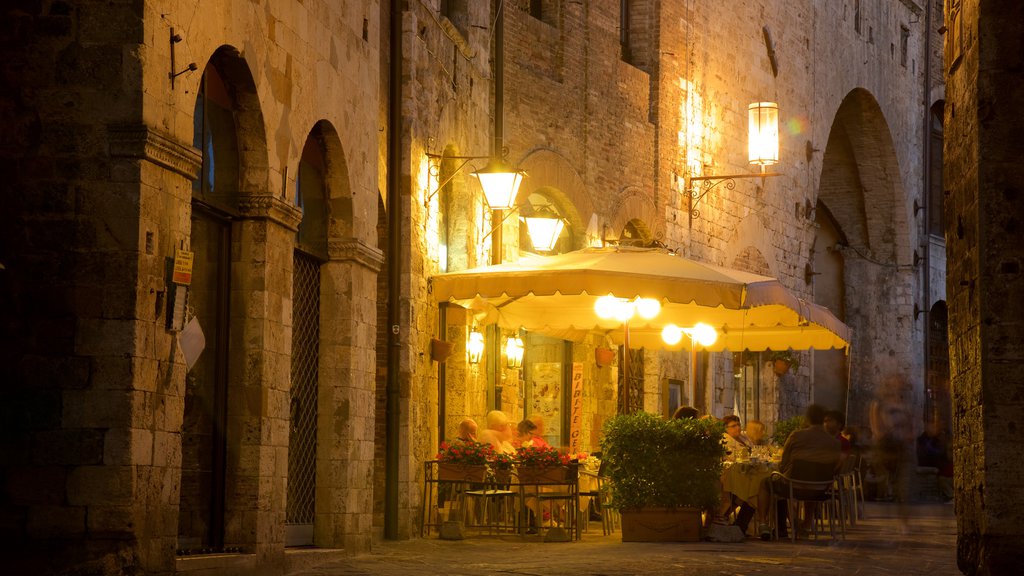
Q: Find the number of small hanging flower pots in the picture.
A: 3